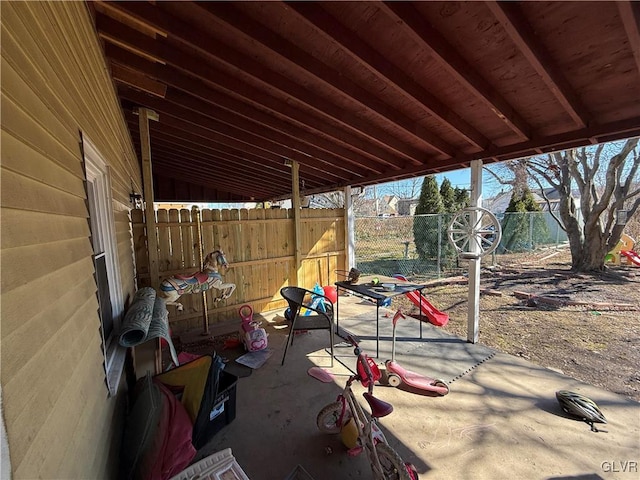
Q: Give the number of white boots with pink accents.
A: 0